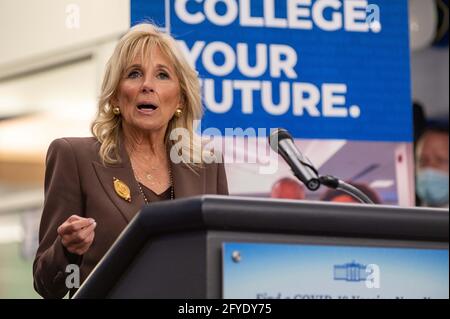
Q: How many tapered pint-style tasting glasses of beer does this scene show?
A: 0